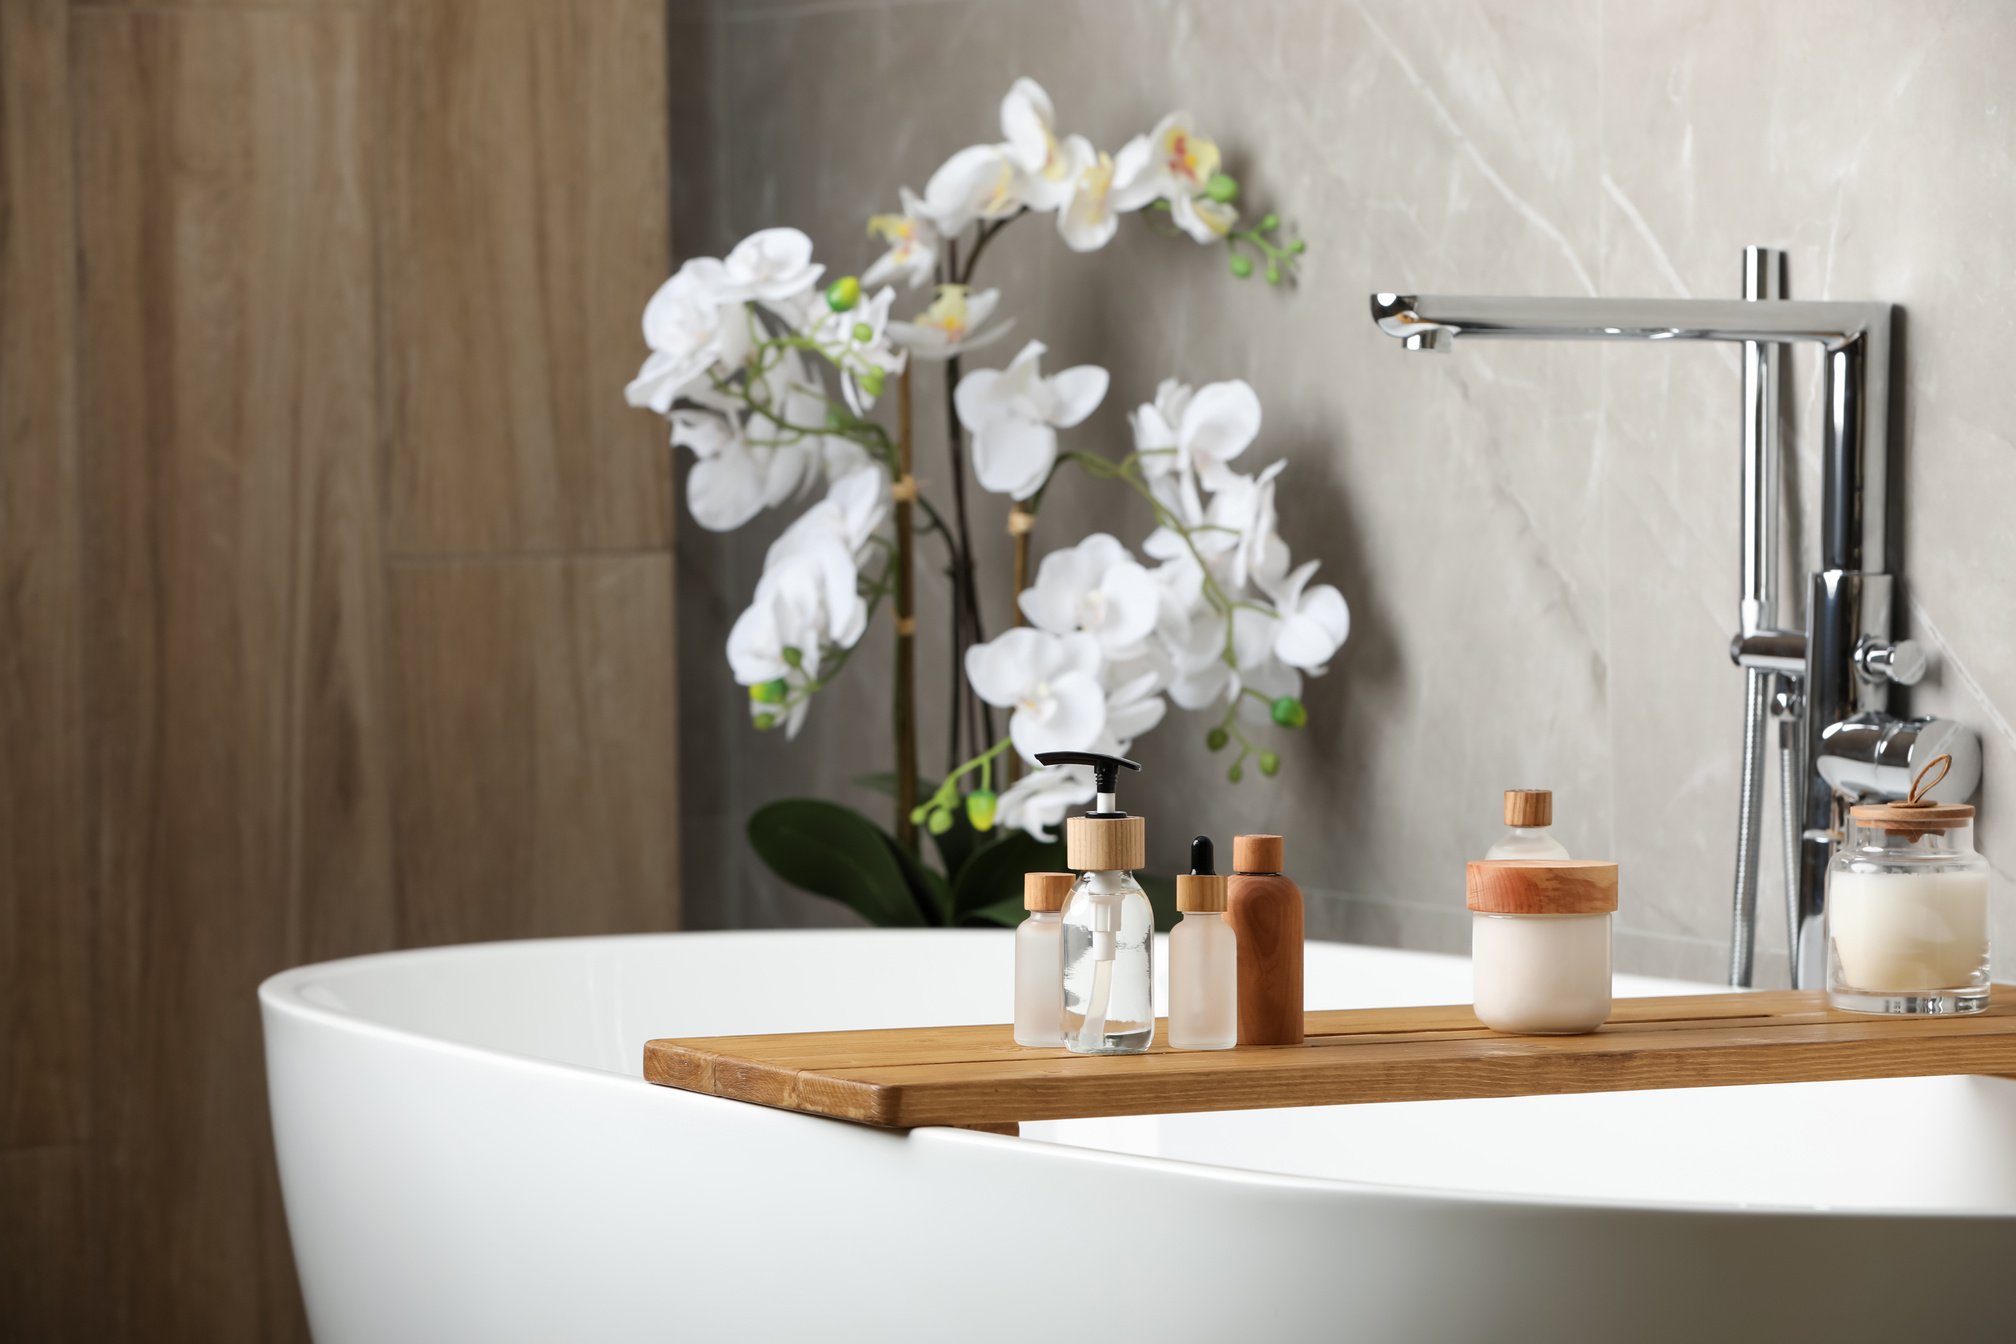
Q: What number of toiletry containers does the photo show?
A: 7